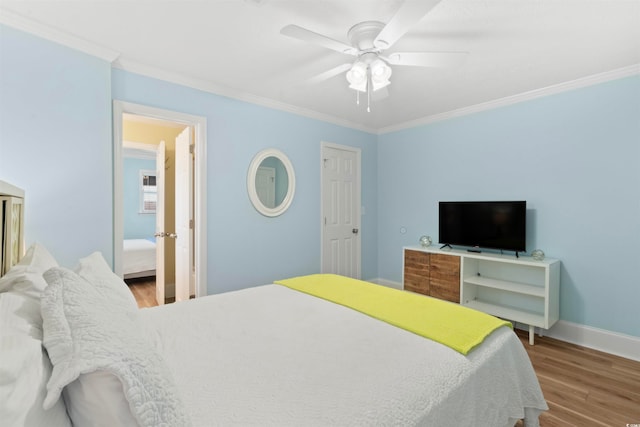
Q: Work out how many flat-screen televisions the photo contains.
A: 1